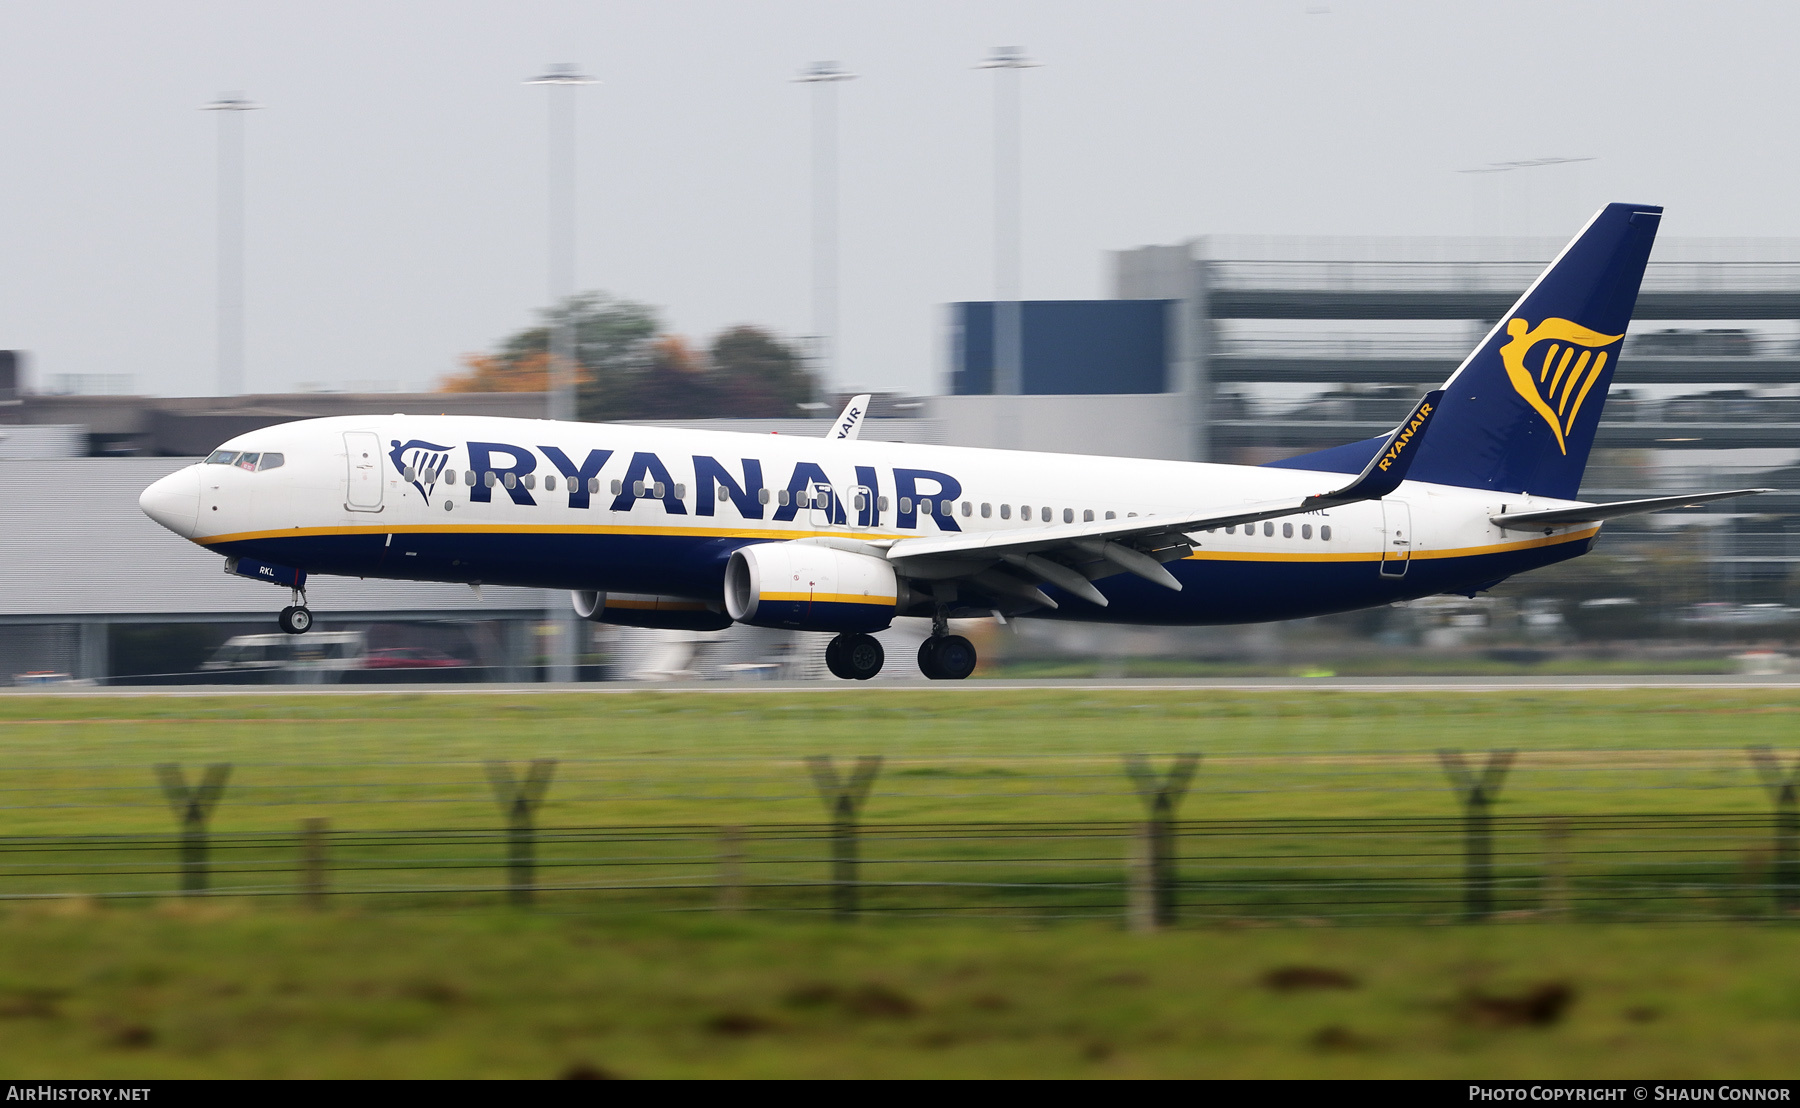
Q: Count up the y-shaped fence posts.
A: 6